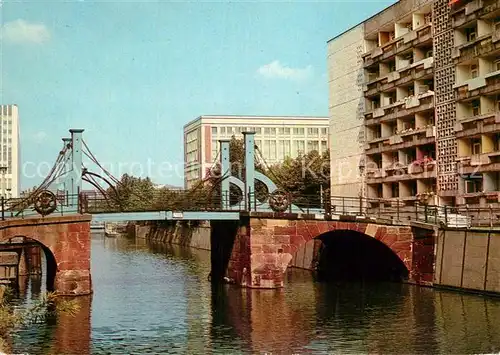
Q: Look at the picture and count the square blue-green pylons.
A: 4